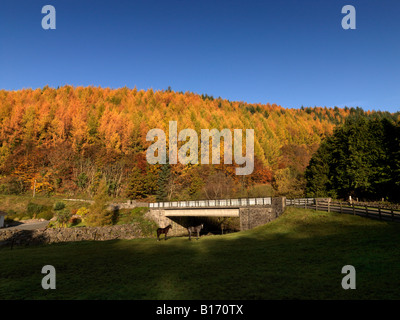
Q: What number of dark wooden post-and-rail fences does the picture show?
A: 1